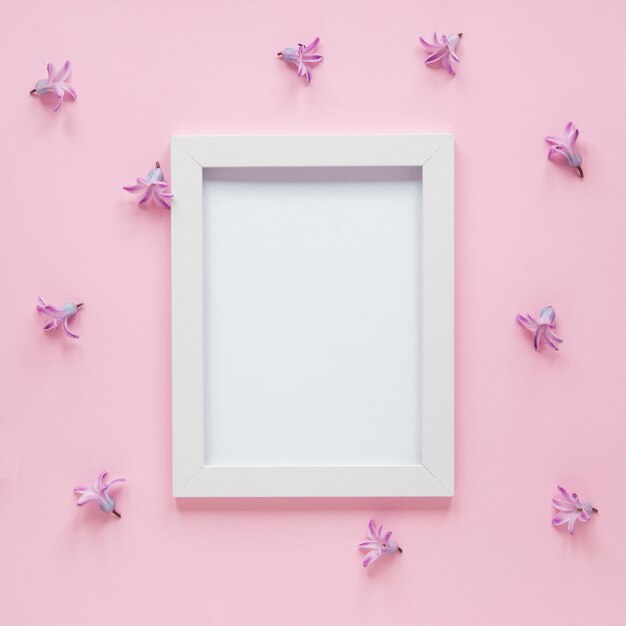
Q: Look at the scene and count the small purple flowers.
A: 10